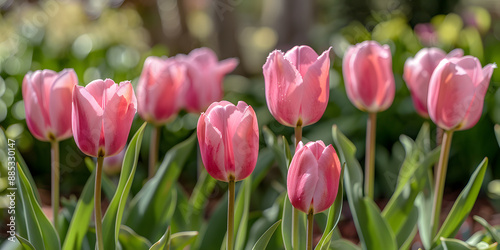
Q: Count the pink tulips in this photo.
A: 10